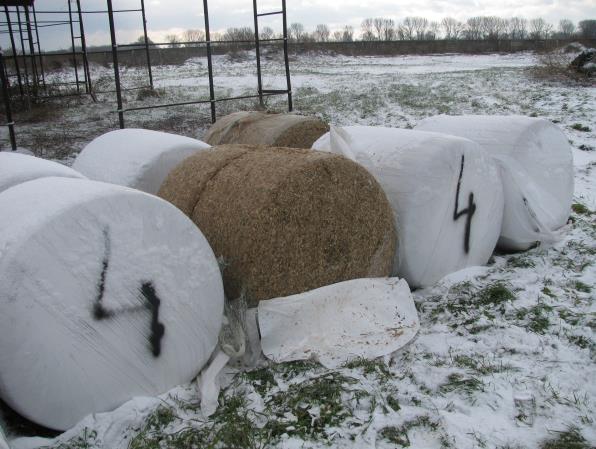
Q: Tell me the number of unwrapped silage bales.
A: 2